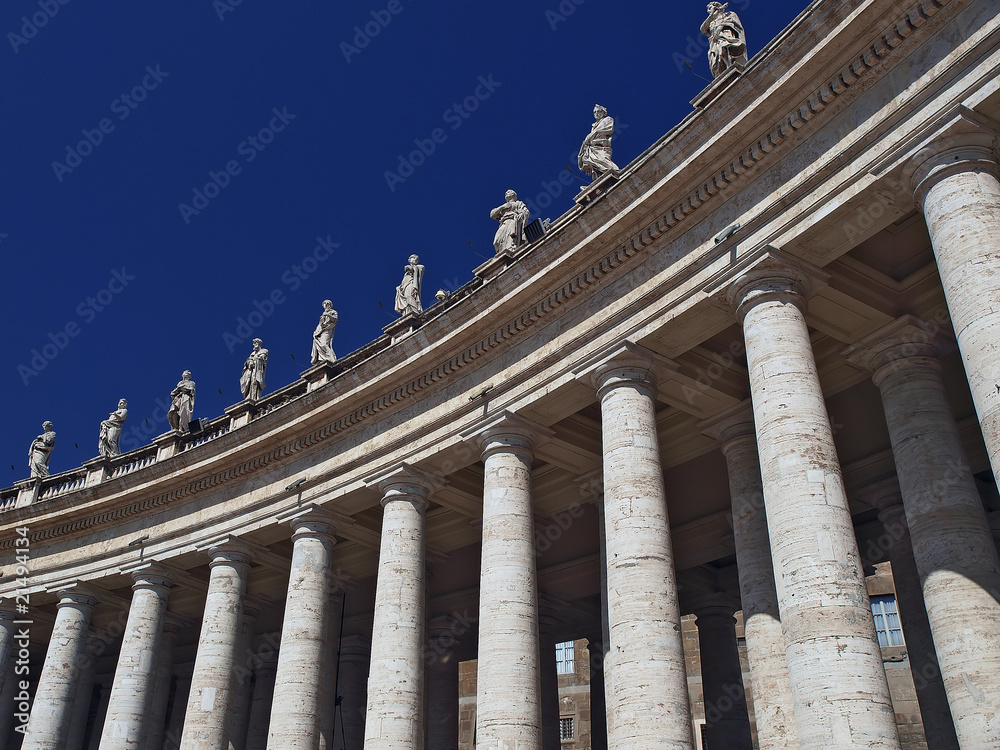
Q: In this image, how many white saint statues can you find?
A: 9